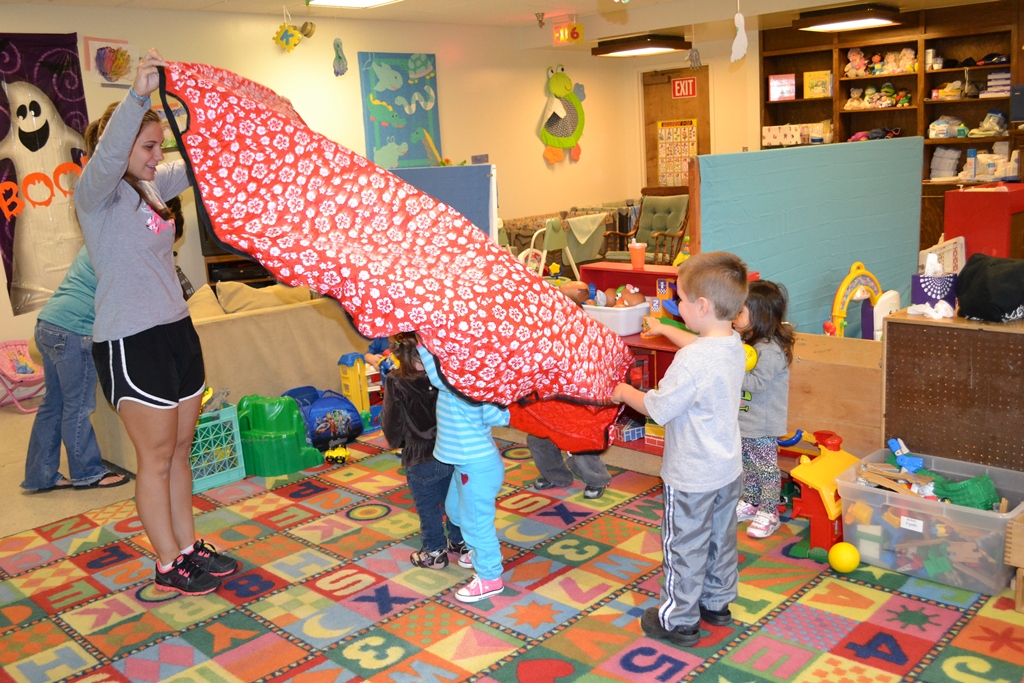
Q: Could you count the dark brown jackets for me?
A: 1